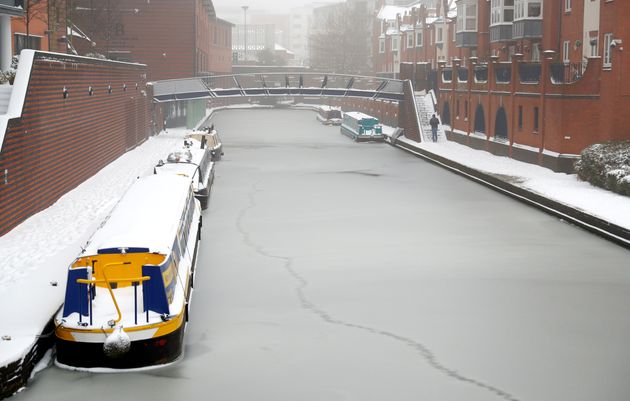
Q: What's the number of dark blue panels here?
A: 2